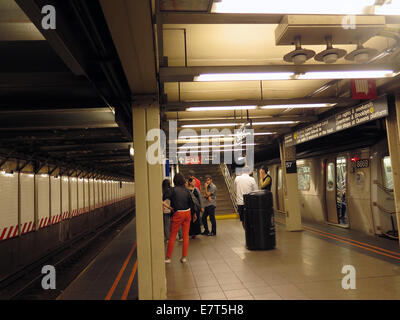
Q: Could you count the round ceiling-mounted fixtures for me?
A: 3